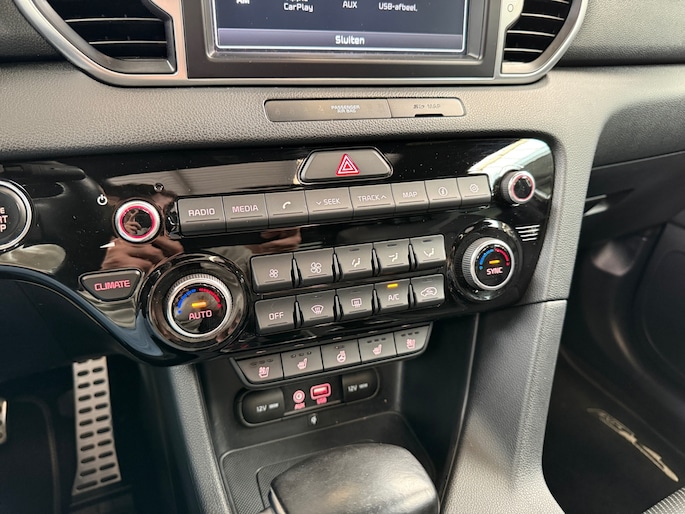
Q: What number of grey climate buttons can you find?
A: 10